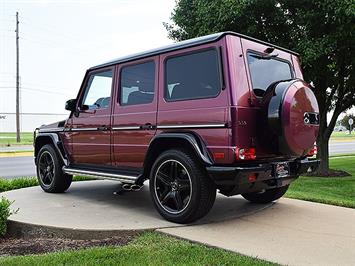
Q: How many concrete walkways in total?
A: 1